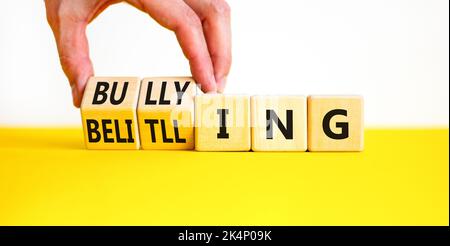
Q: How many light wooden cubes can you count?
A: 5